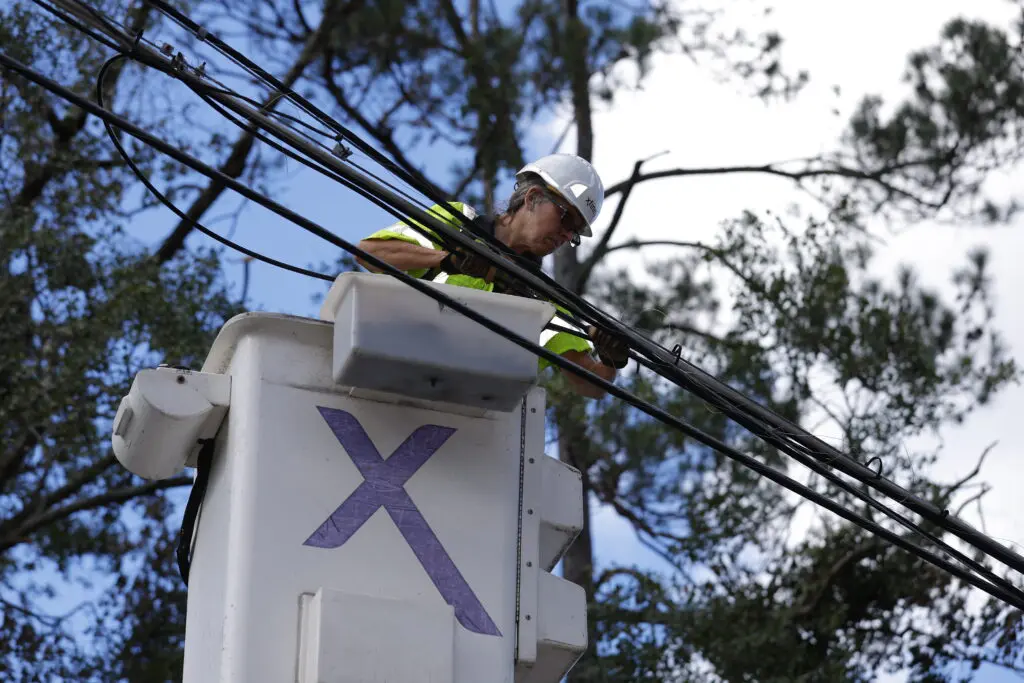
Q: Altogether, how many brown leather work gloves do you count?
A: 2